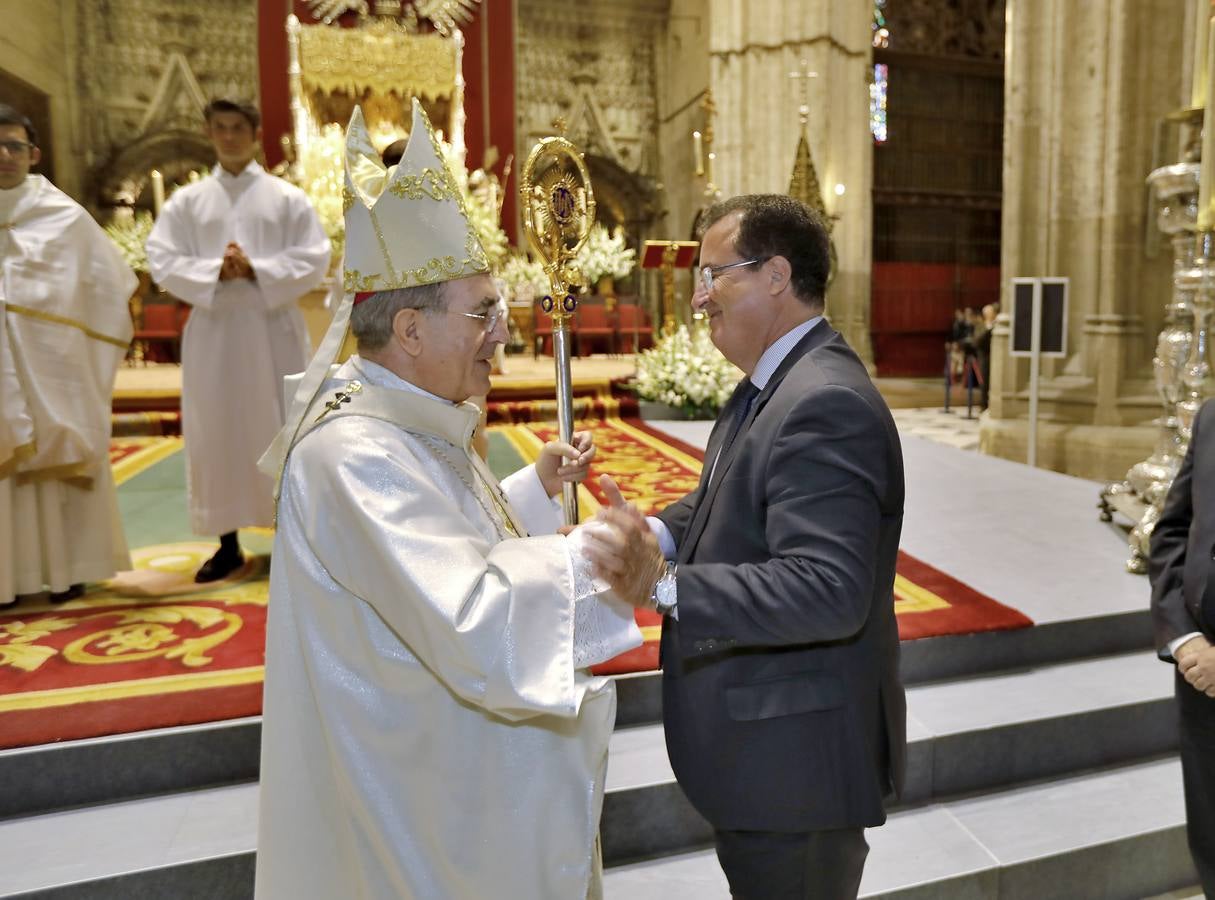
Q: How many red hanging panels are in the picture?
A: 2